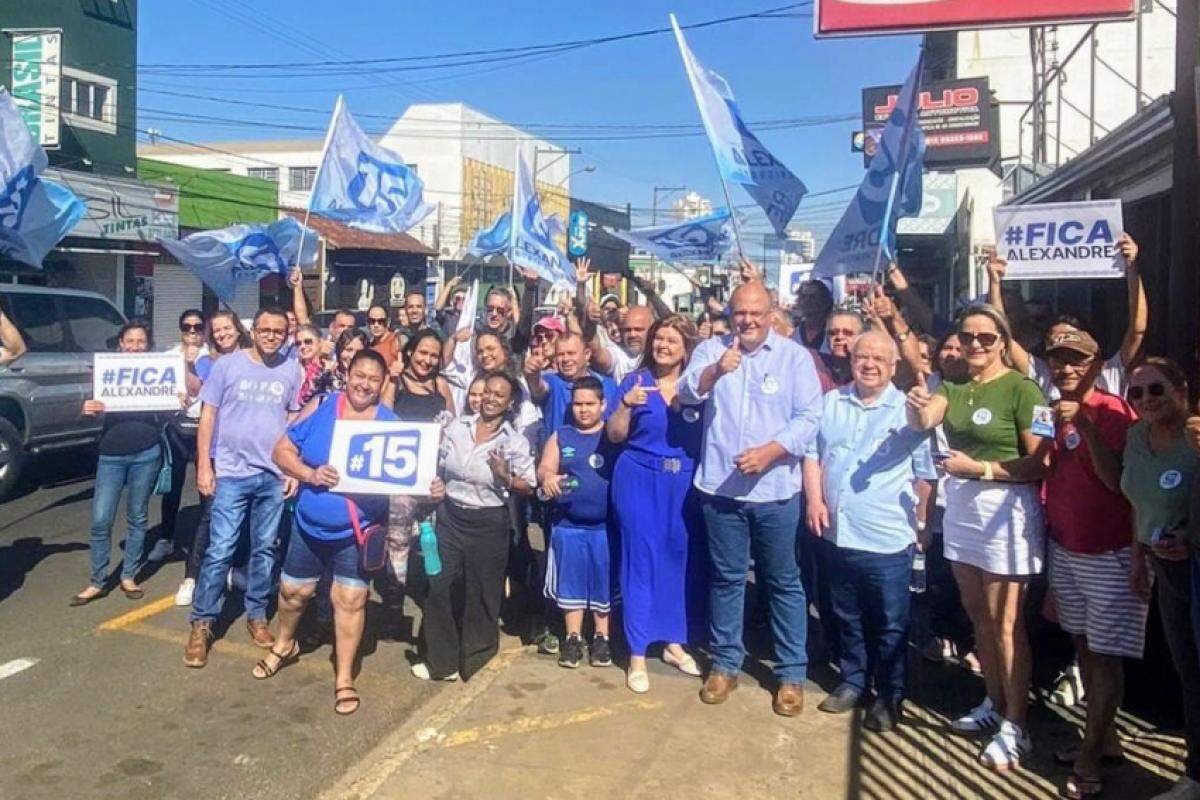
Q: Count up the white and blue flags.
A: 8